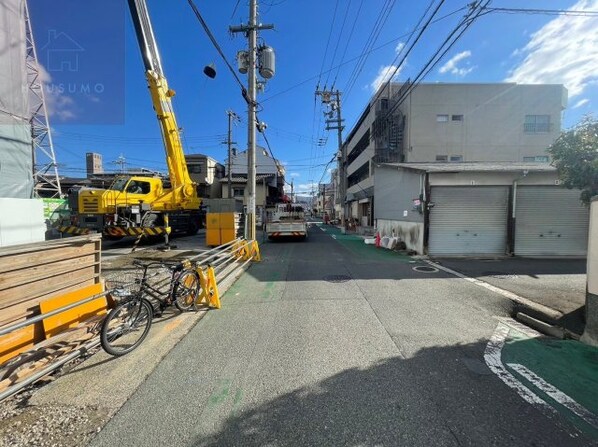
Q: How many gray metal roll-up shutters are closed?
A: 2